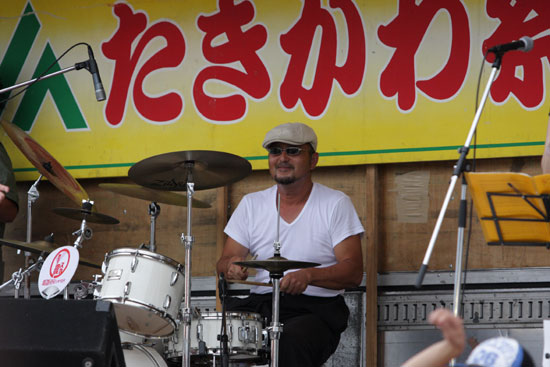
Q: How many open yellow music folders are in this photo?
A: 1